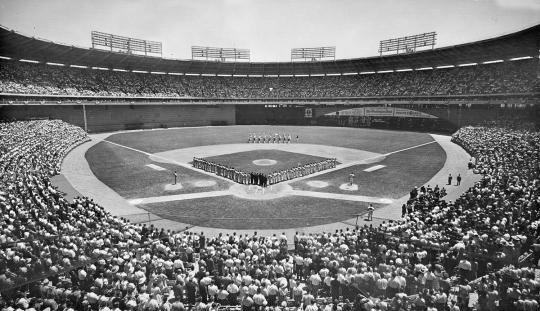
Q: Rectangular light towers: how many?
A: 4